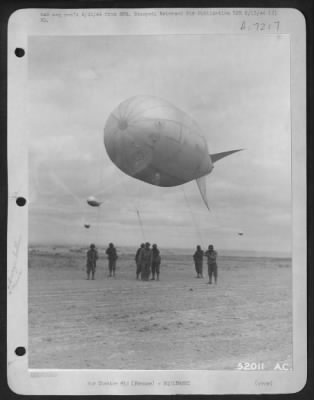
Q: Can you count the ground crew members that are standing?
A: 7